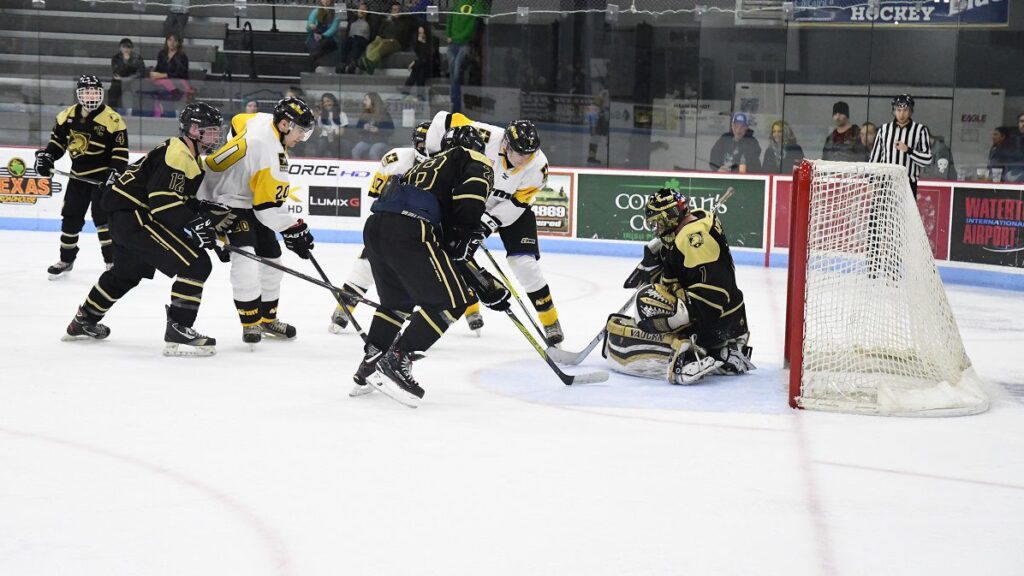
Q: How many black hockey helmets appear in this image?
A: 8